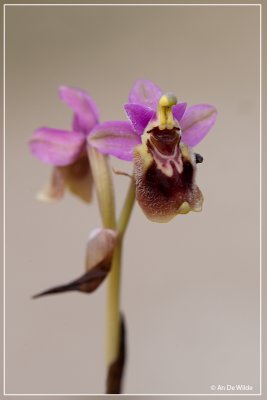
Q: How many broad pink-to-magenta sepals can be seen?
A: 5